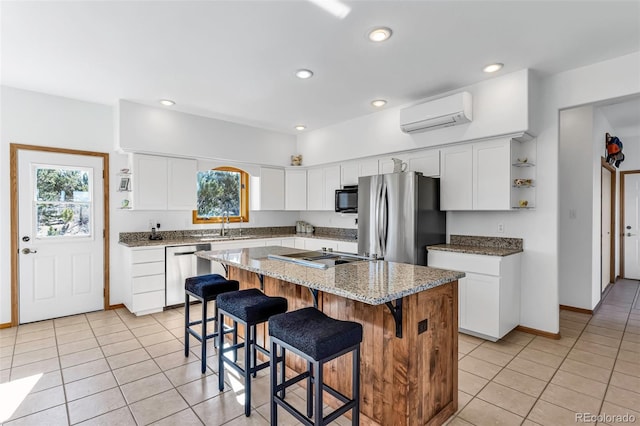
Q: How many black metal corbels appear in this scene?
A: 4